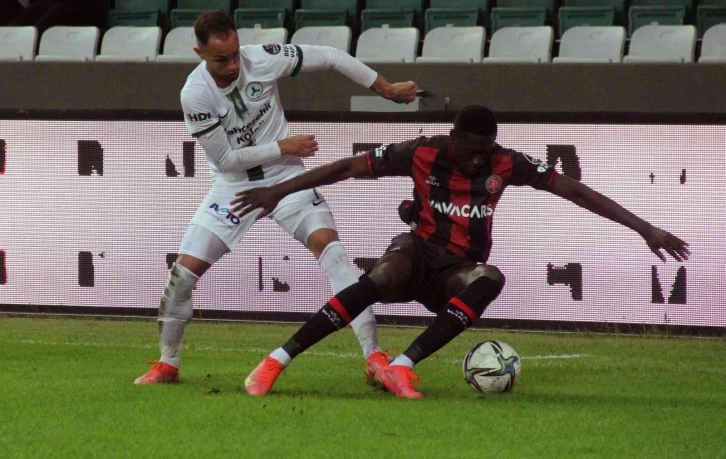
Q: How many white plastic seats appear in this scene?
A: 12